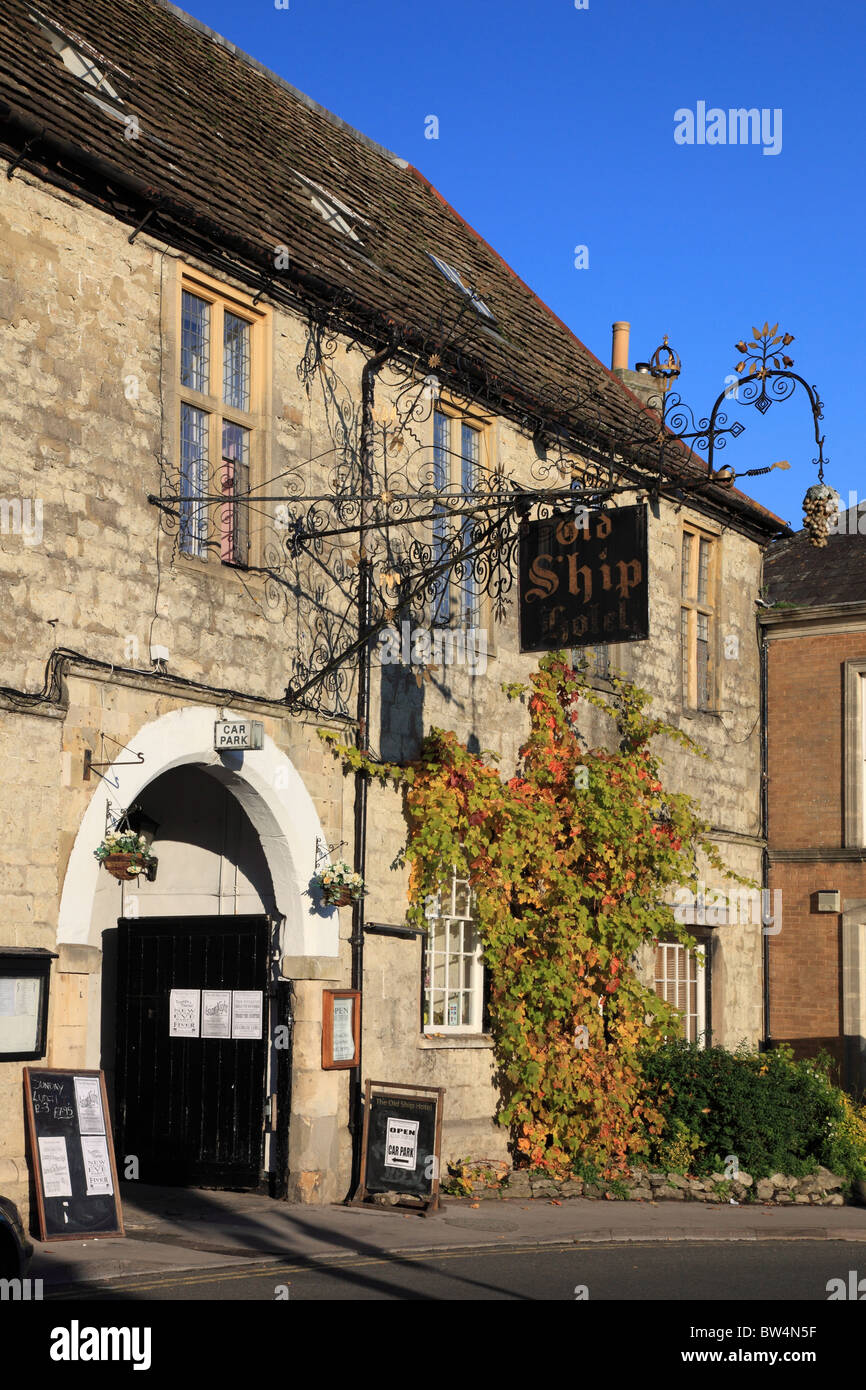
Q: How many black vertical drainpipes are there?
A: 2